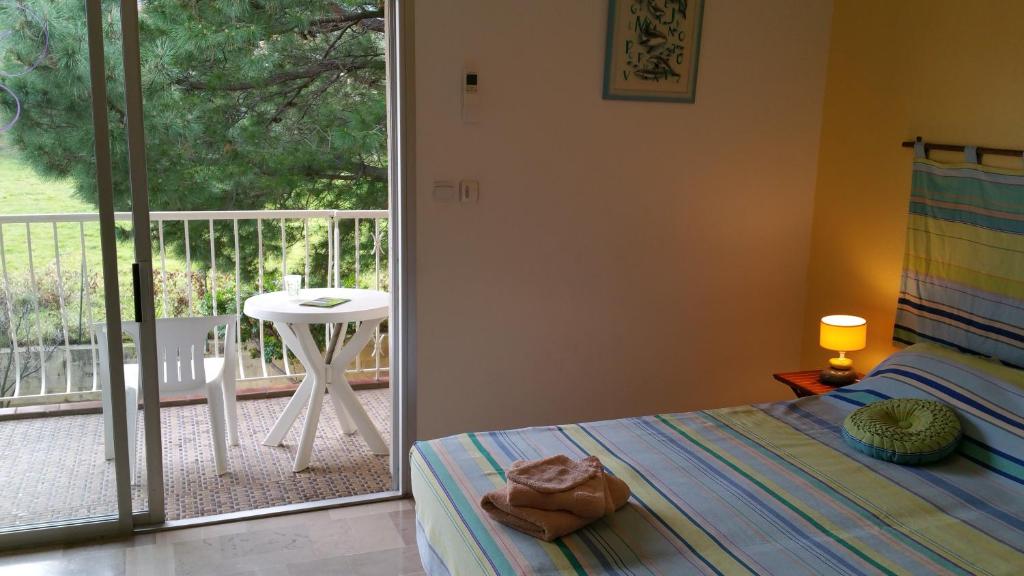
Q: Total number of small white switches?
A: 2